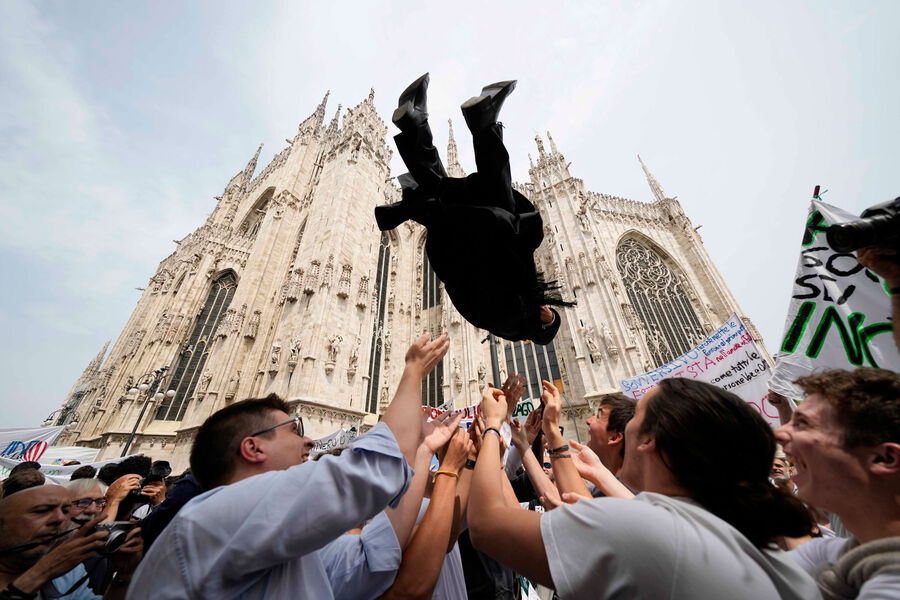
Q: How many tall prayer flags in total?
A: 0